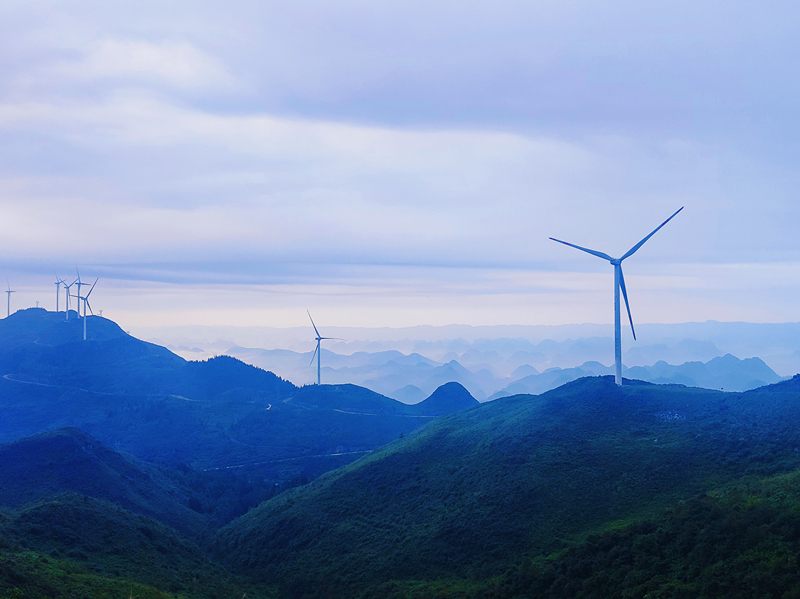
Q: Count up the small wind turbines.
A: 6